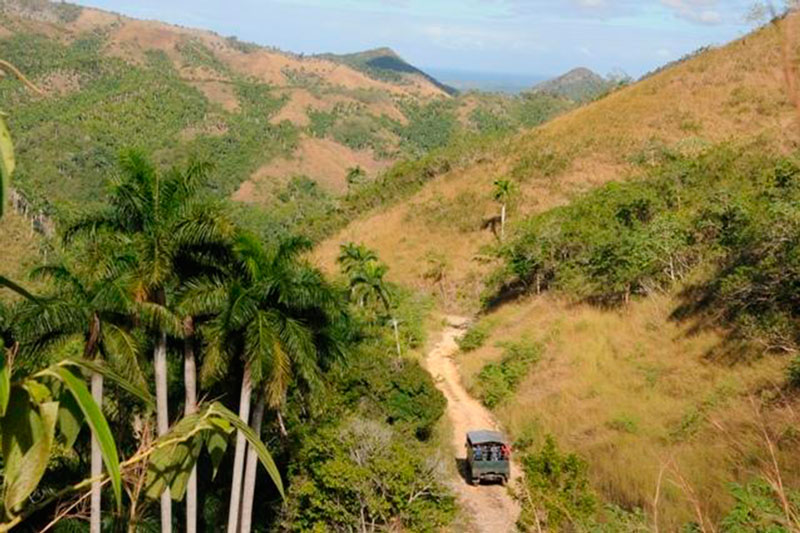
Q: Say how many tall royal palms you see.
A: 5